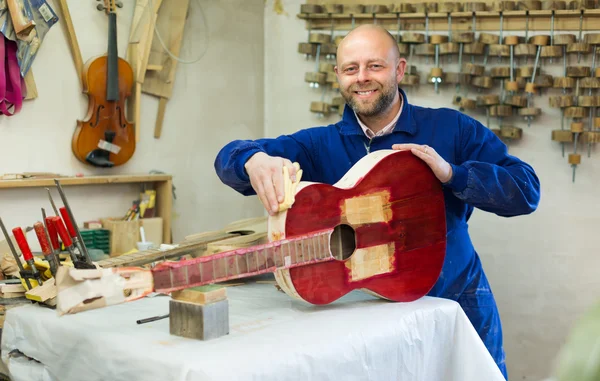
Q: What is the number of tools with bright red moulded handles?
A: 5